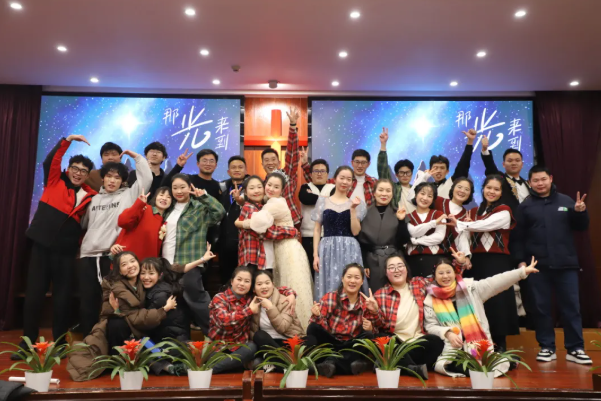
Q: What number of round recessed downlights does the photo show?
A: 13